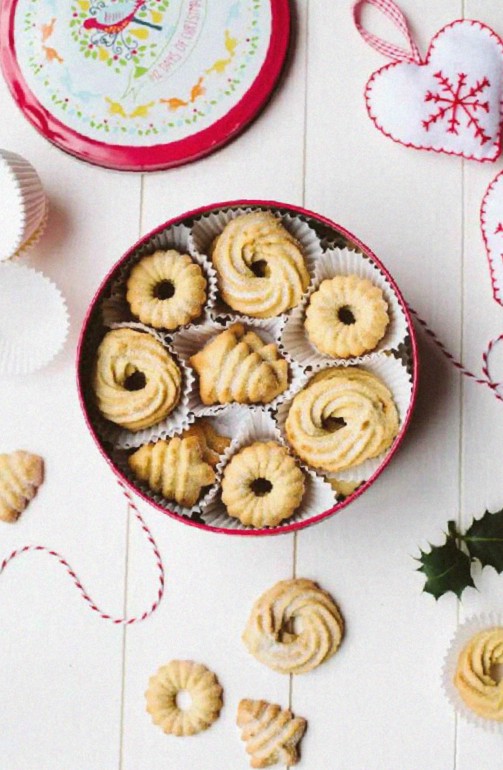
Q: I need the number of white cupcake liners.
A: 11